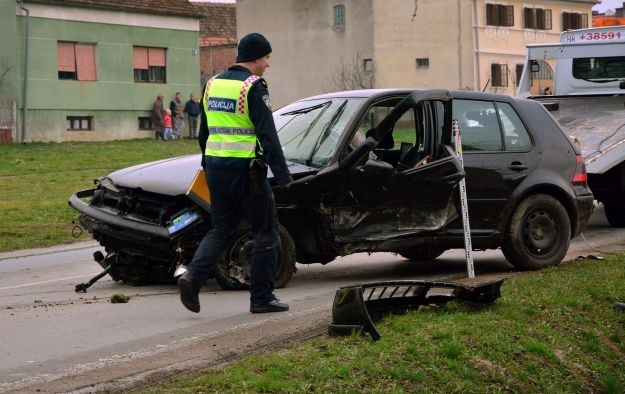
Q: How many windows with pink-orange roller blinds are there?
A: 2